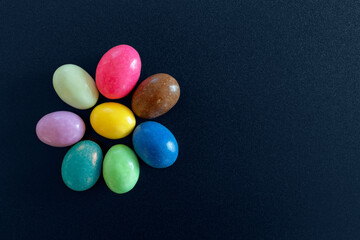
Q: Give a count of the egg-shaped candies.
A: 8